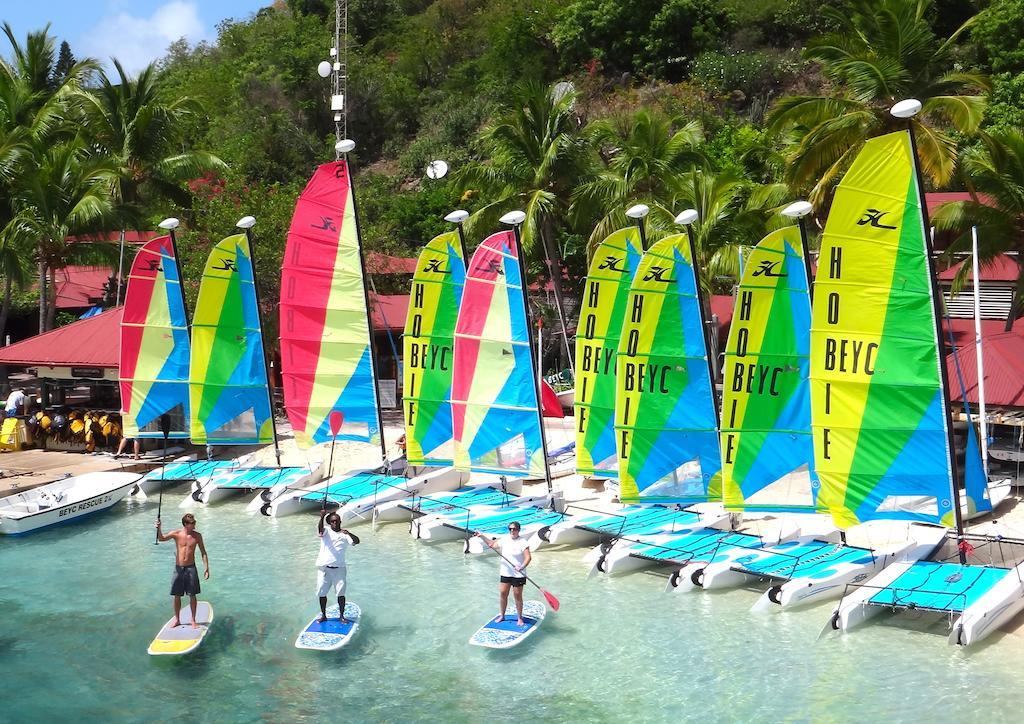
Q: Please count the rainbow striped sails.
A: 9